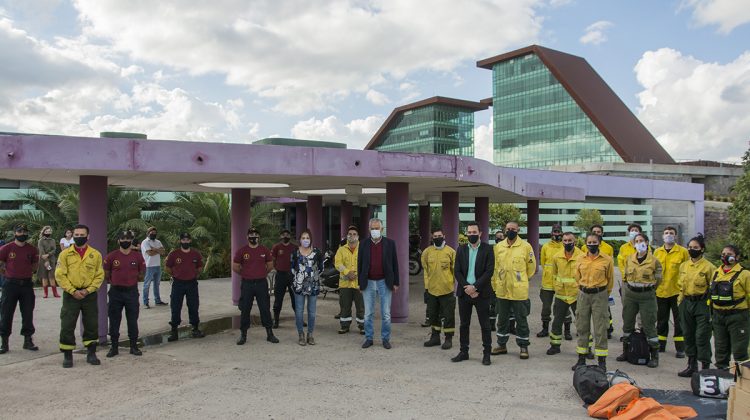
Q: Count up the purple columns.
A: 11